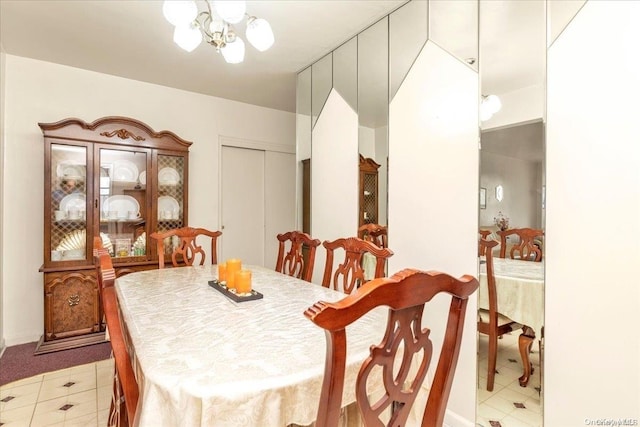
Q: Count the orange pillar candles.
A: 3